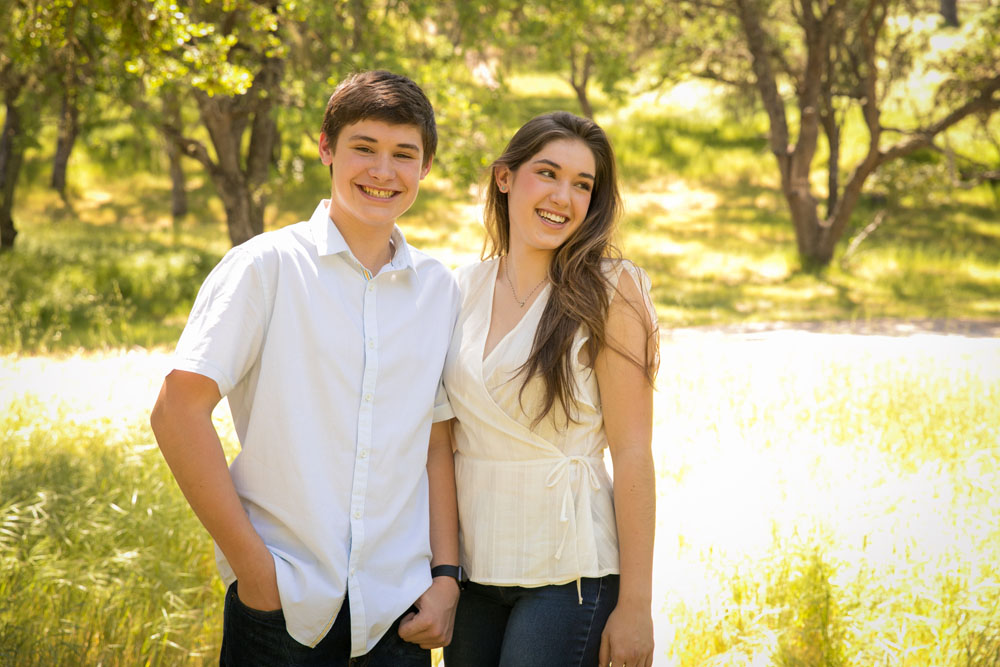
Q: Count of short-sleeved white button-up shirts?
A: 1